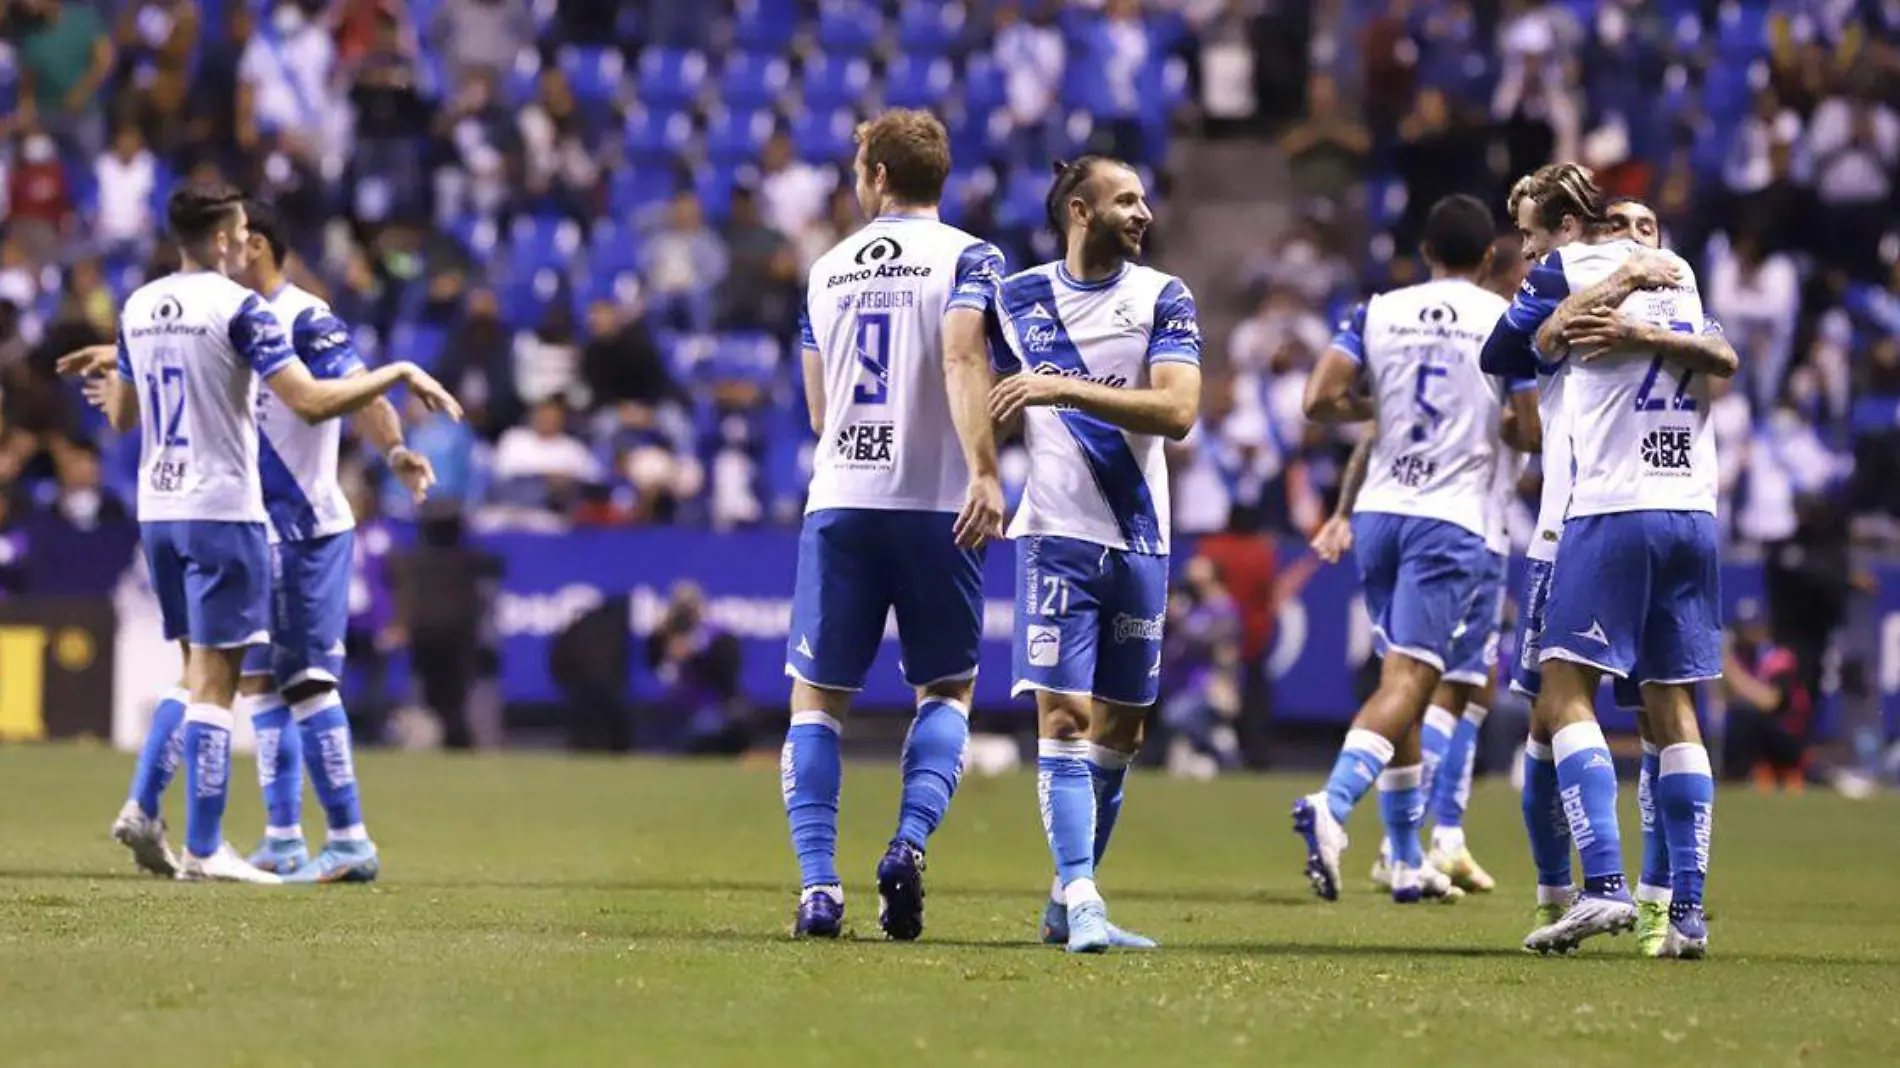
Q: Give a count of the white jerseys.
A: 8